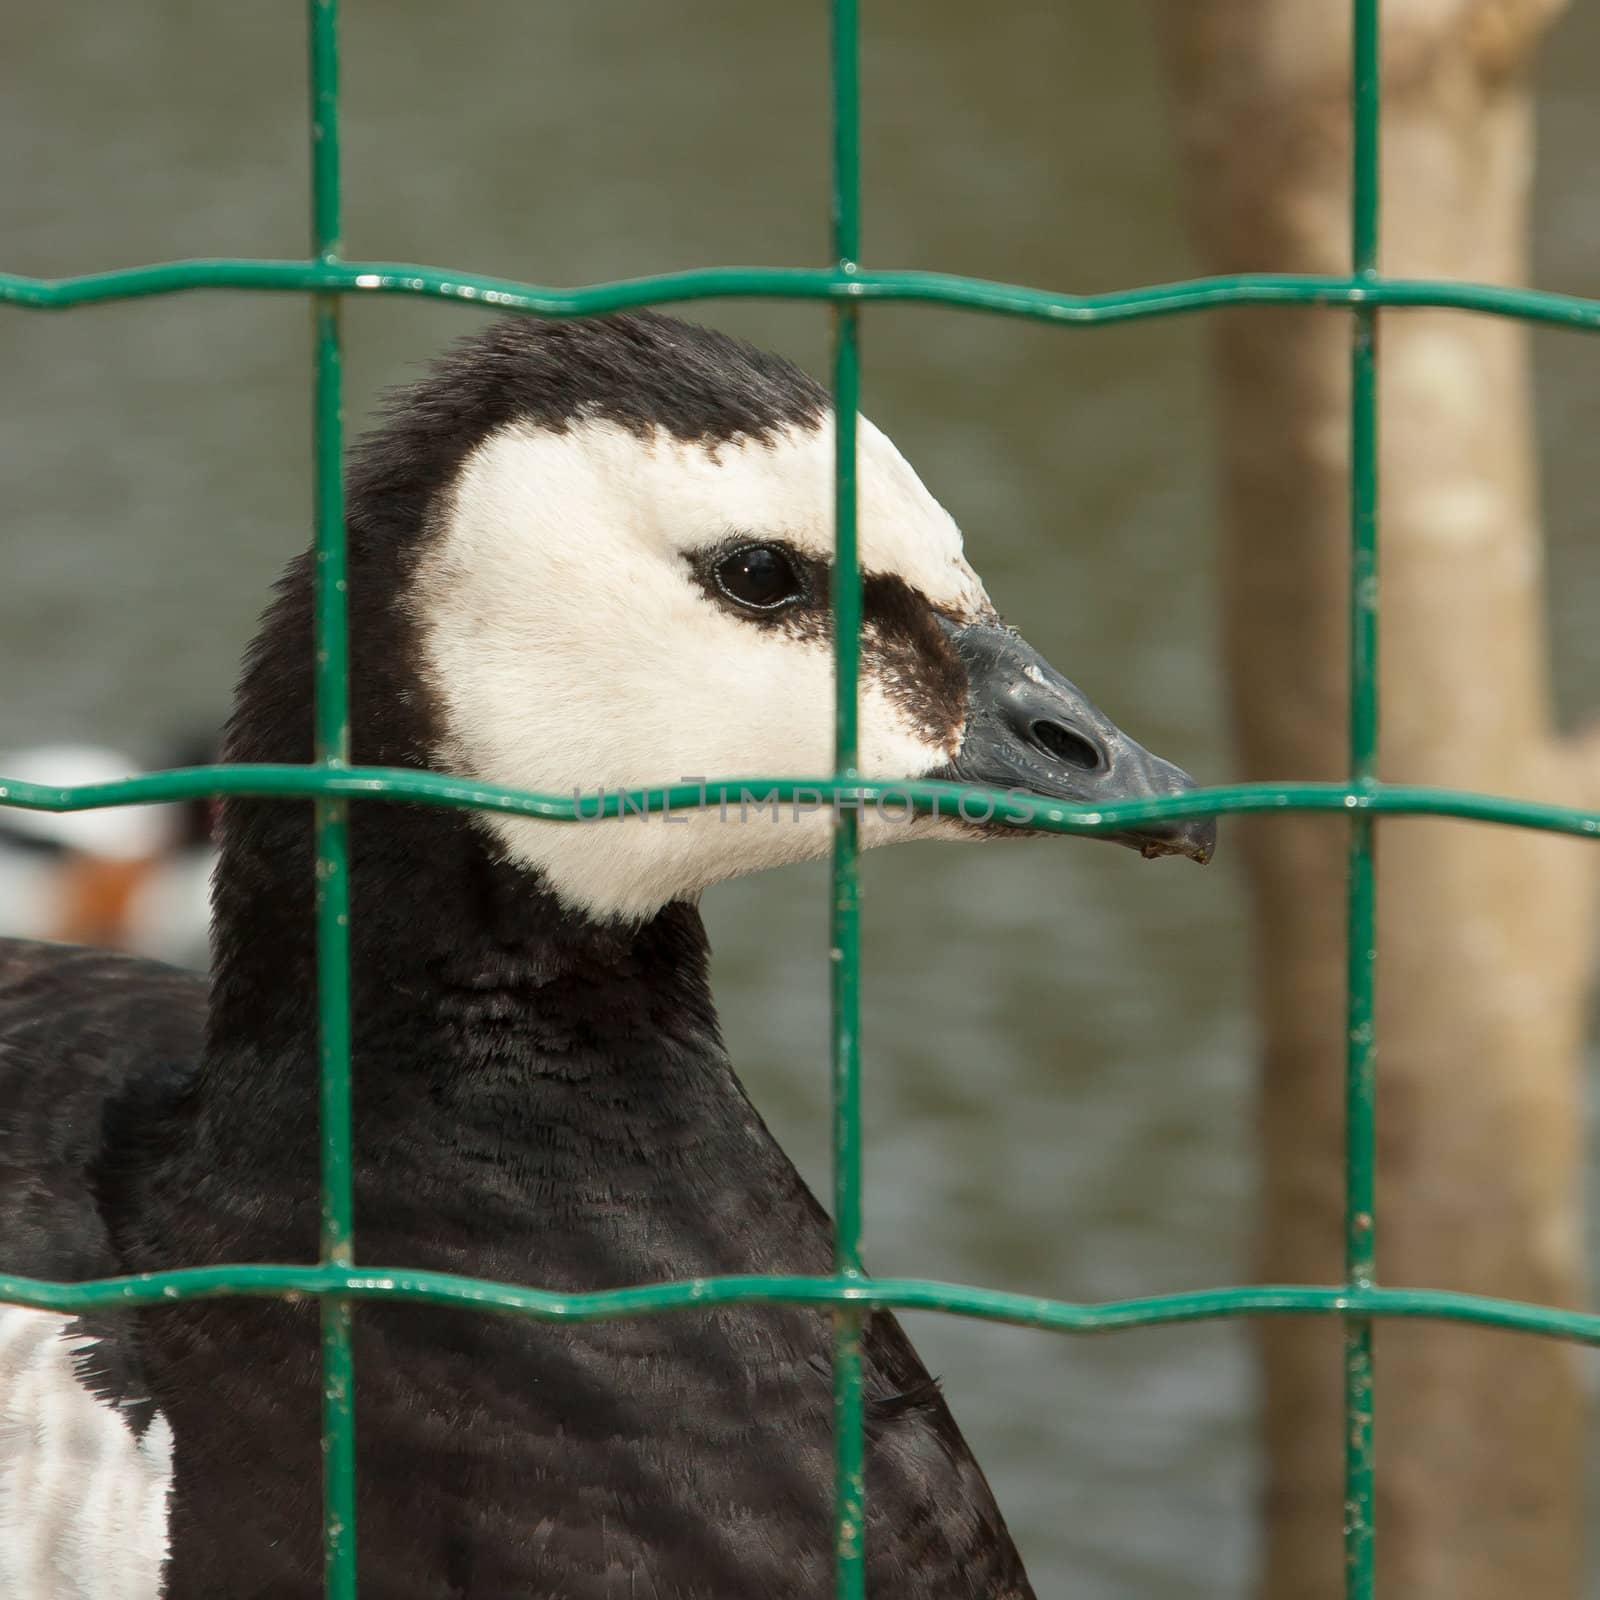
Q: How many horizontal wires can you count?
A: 3